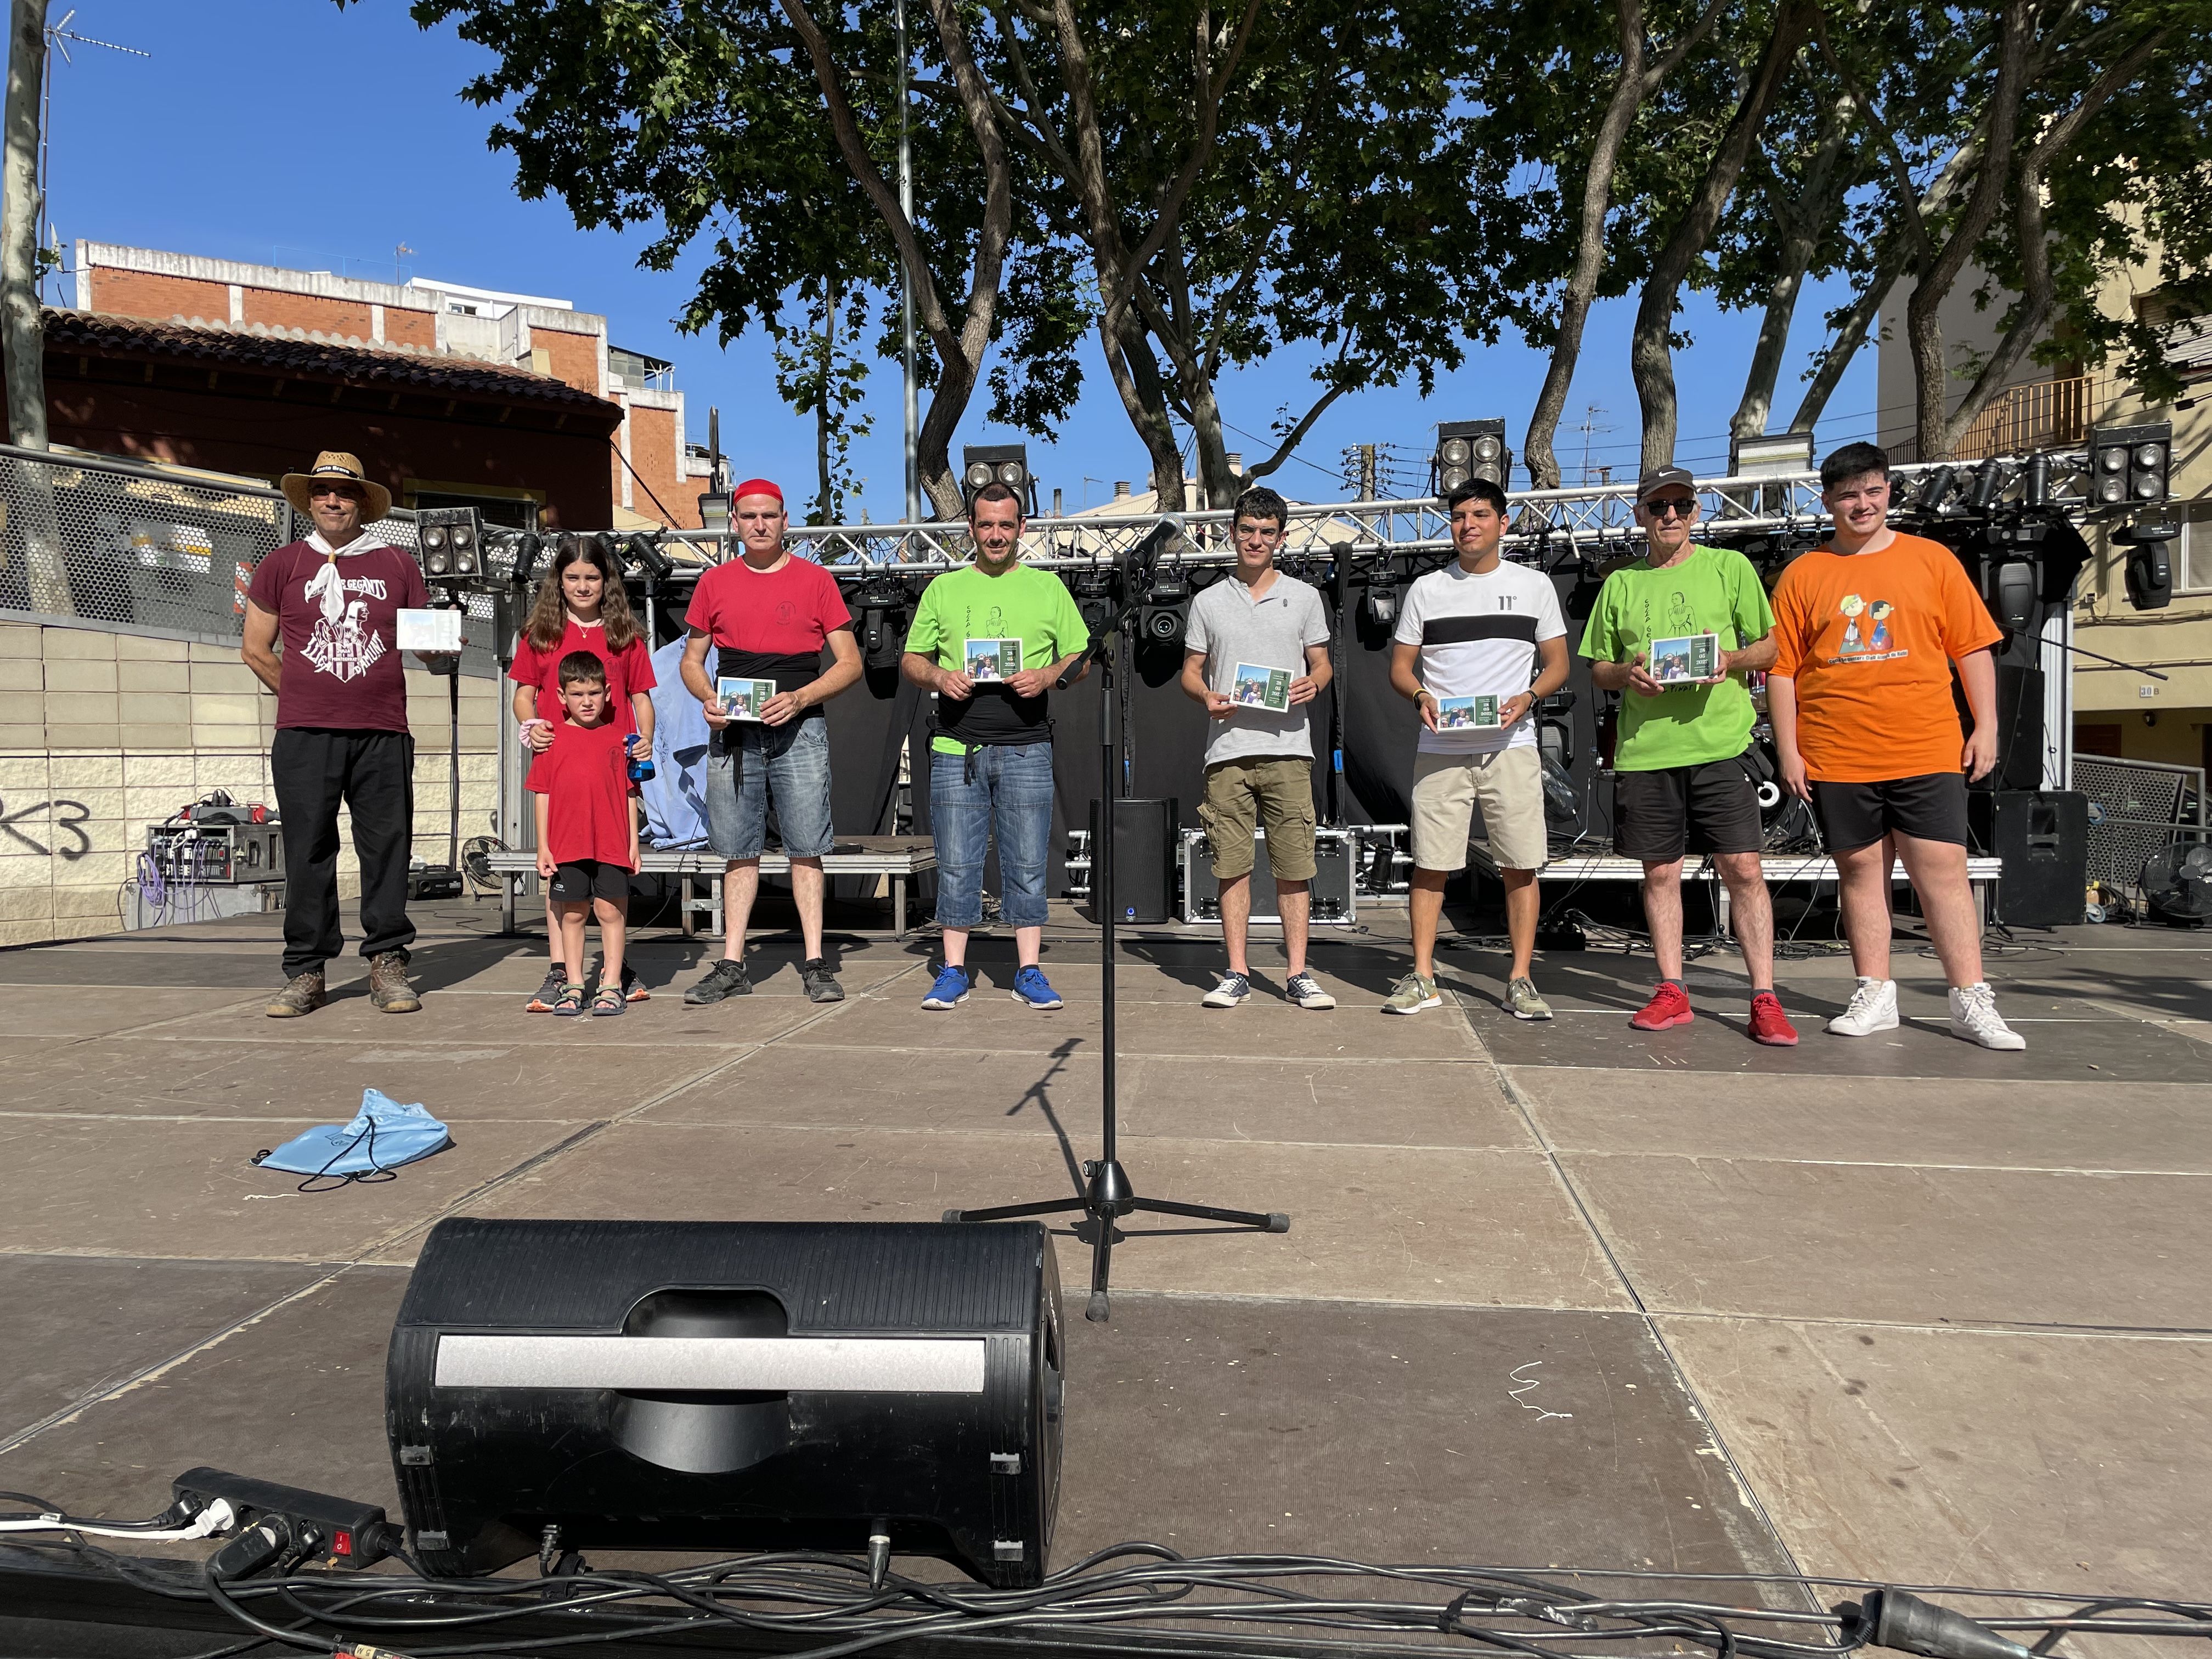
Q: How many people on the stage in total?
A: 9